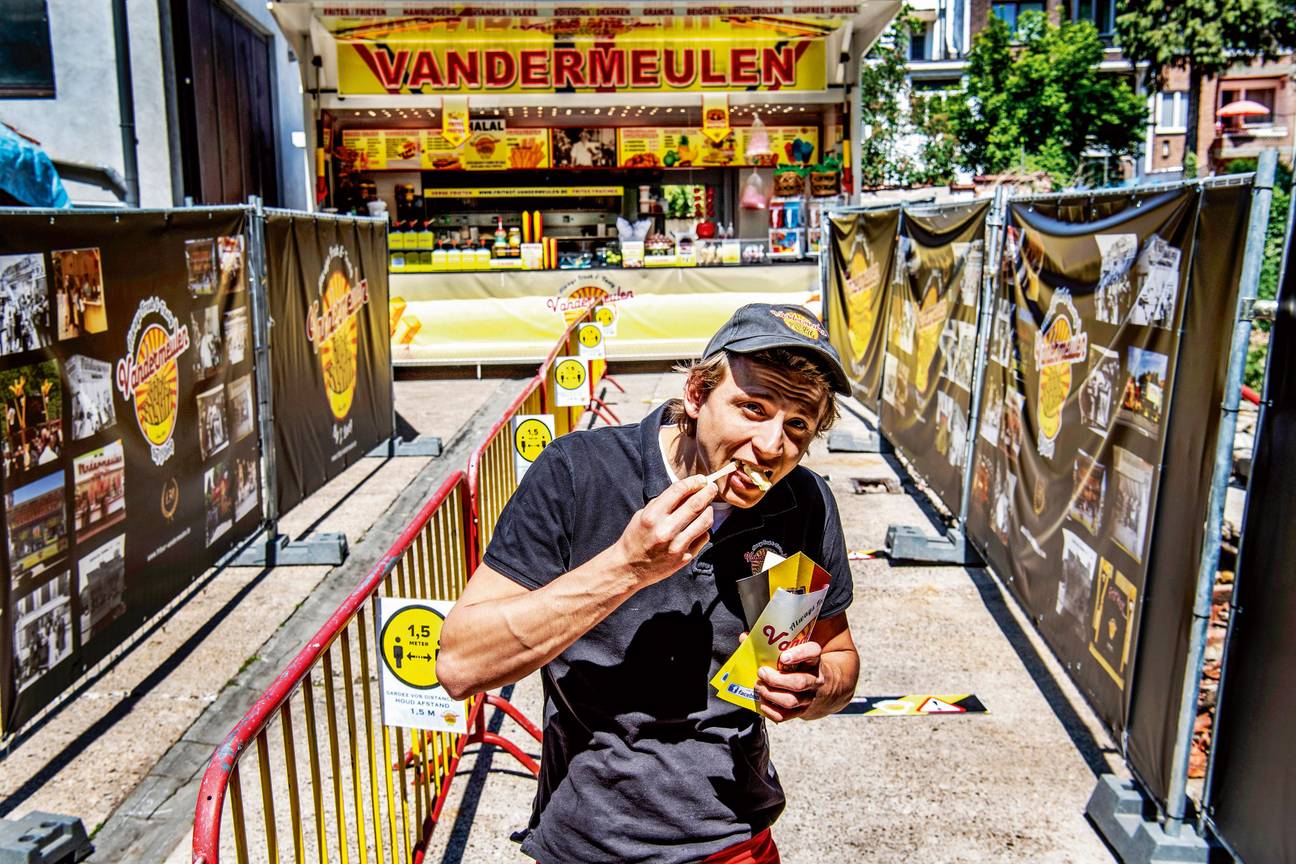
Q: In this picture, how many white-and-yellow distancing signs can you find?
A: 5